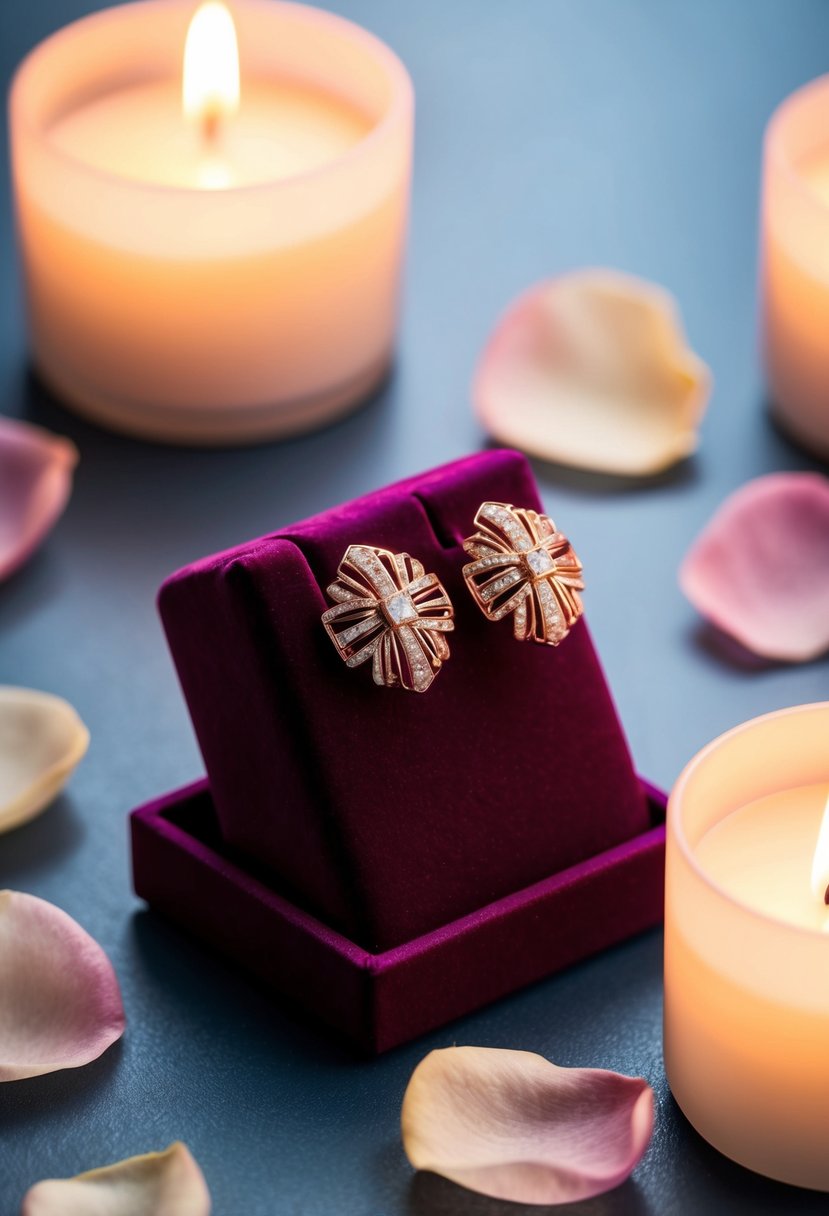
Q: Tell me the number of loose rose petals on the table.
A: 7